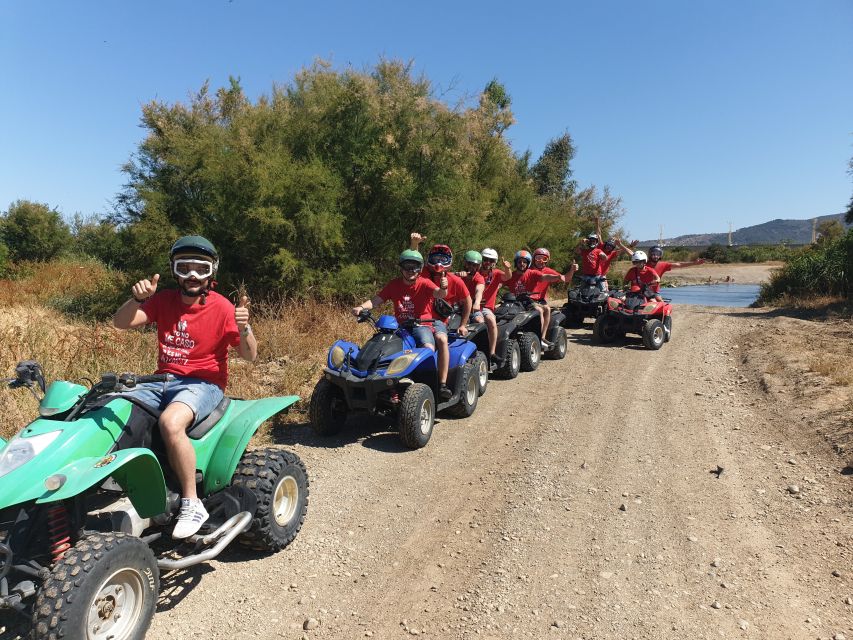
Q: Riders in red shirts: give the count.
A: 11